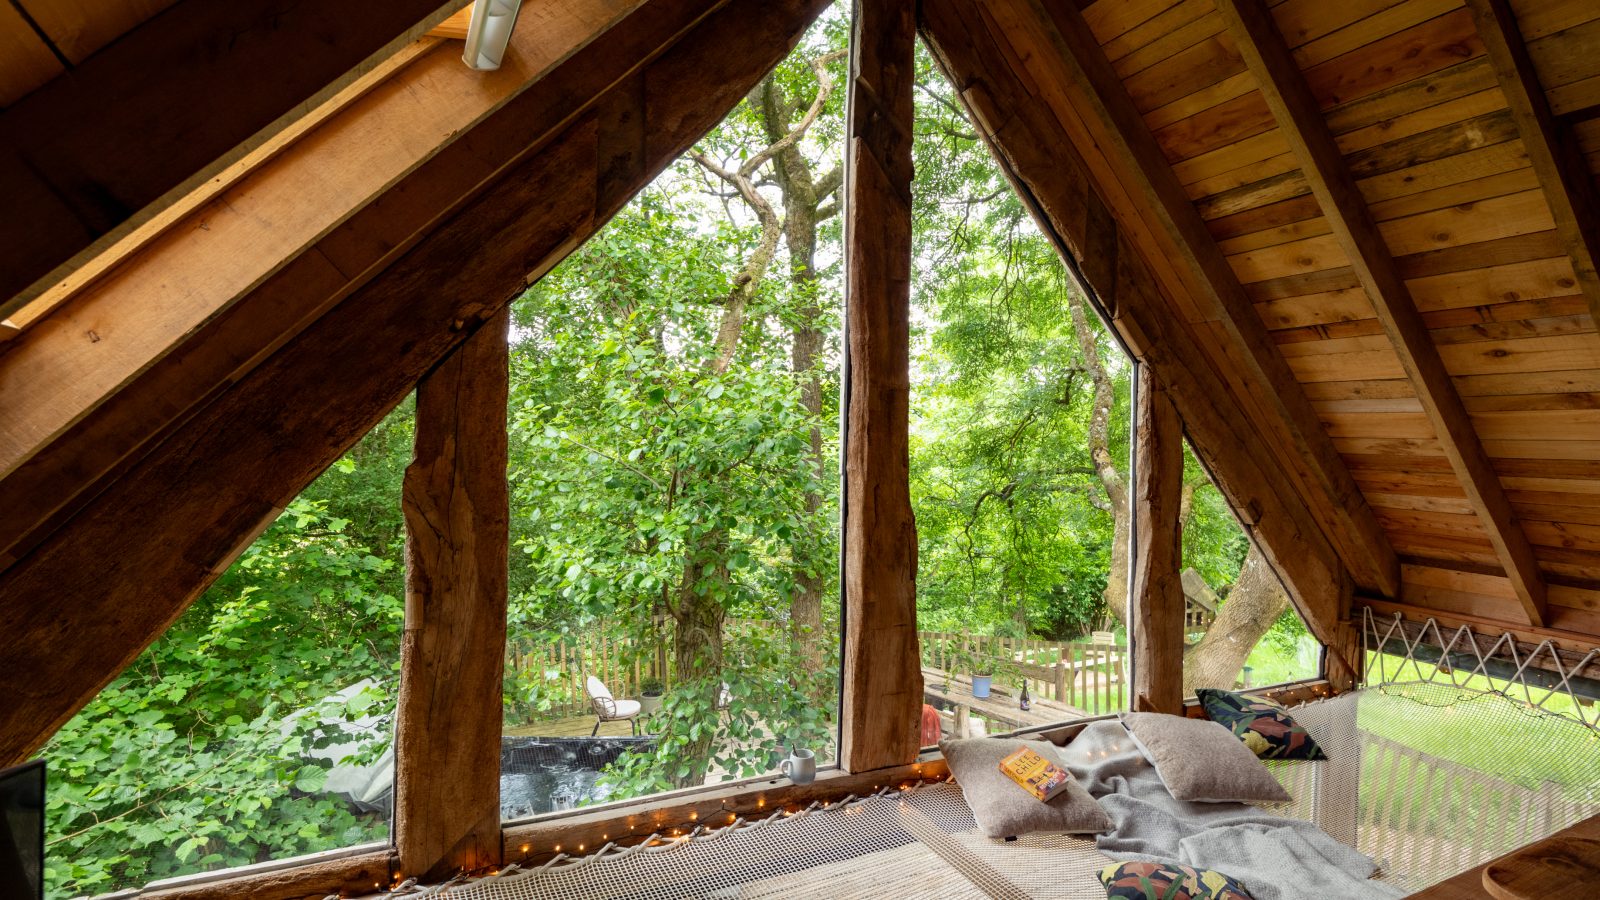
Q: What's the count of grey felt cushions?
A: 2